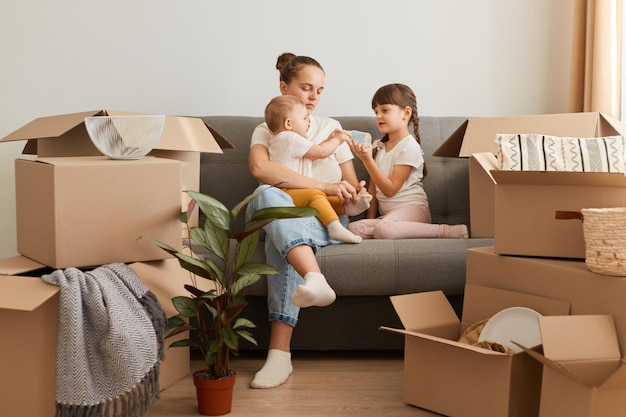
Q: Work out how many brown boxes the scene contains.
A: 8